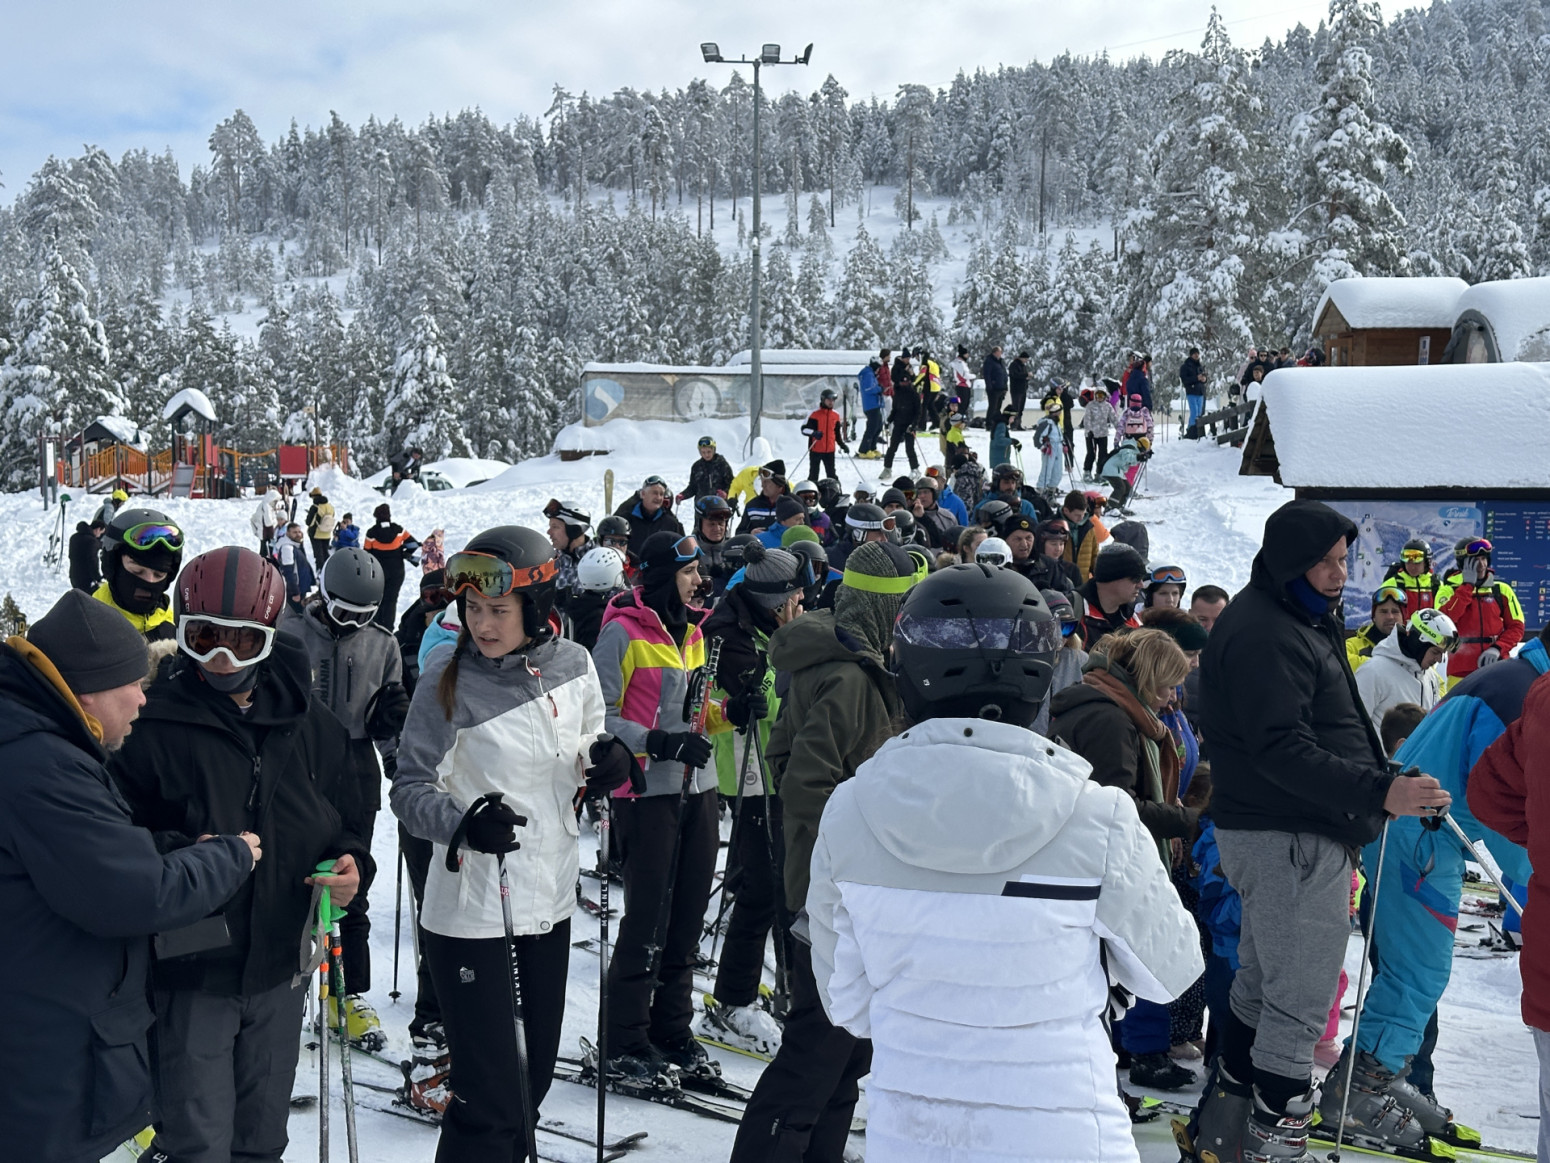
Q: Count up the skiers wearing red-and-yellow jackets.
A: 2